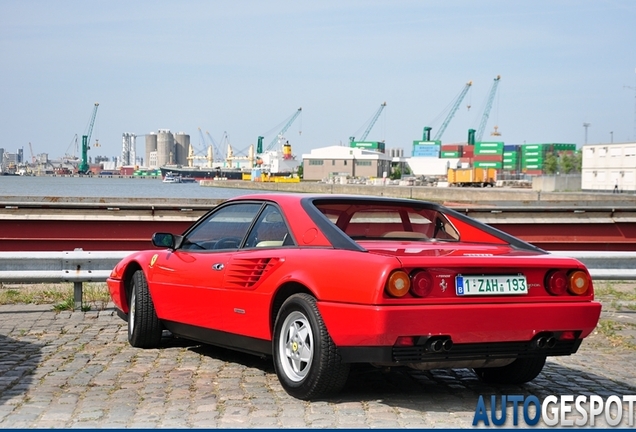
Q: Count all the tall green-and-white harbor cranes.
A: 5